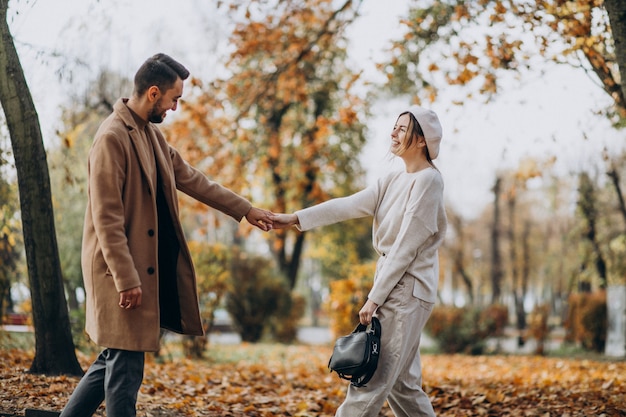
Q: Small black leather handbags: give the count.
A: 1